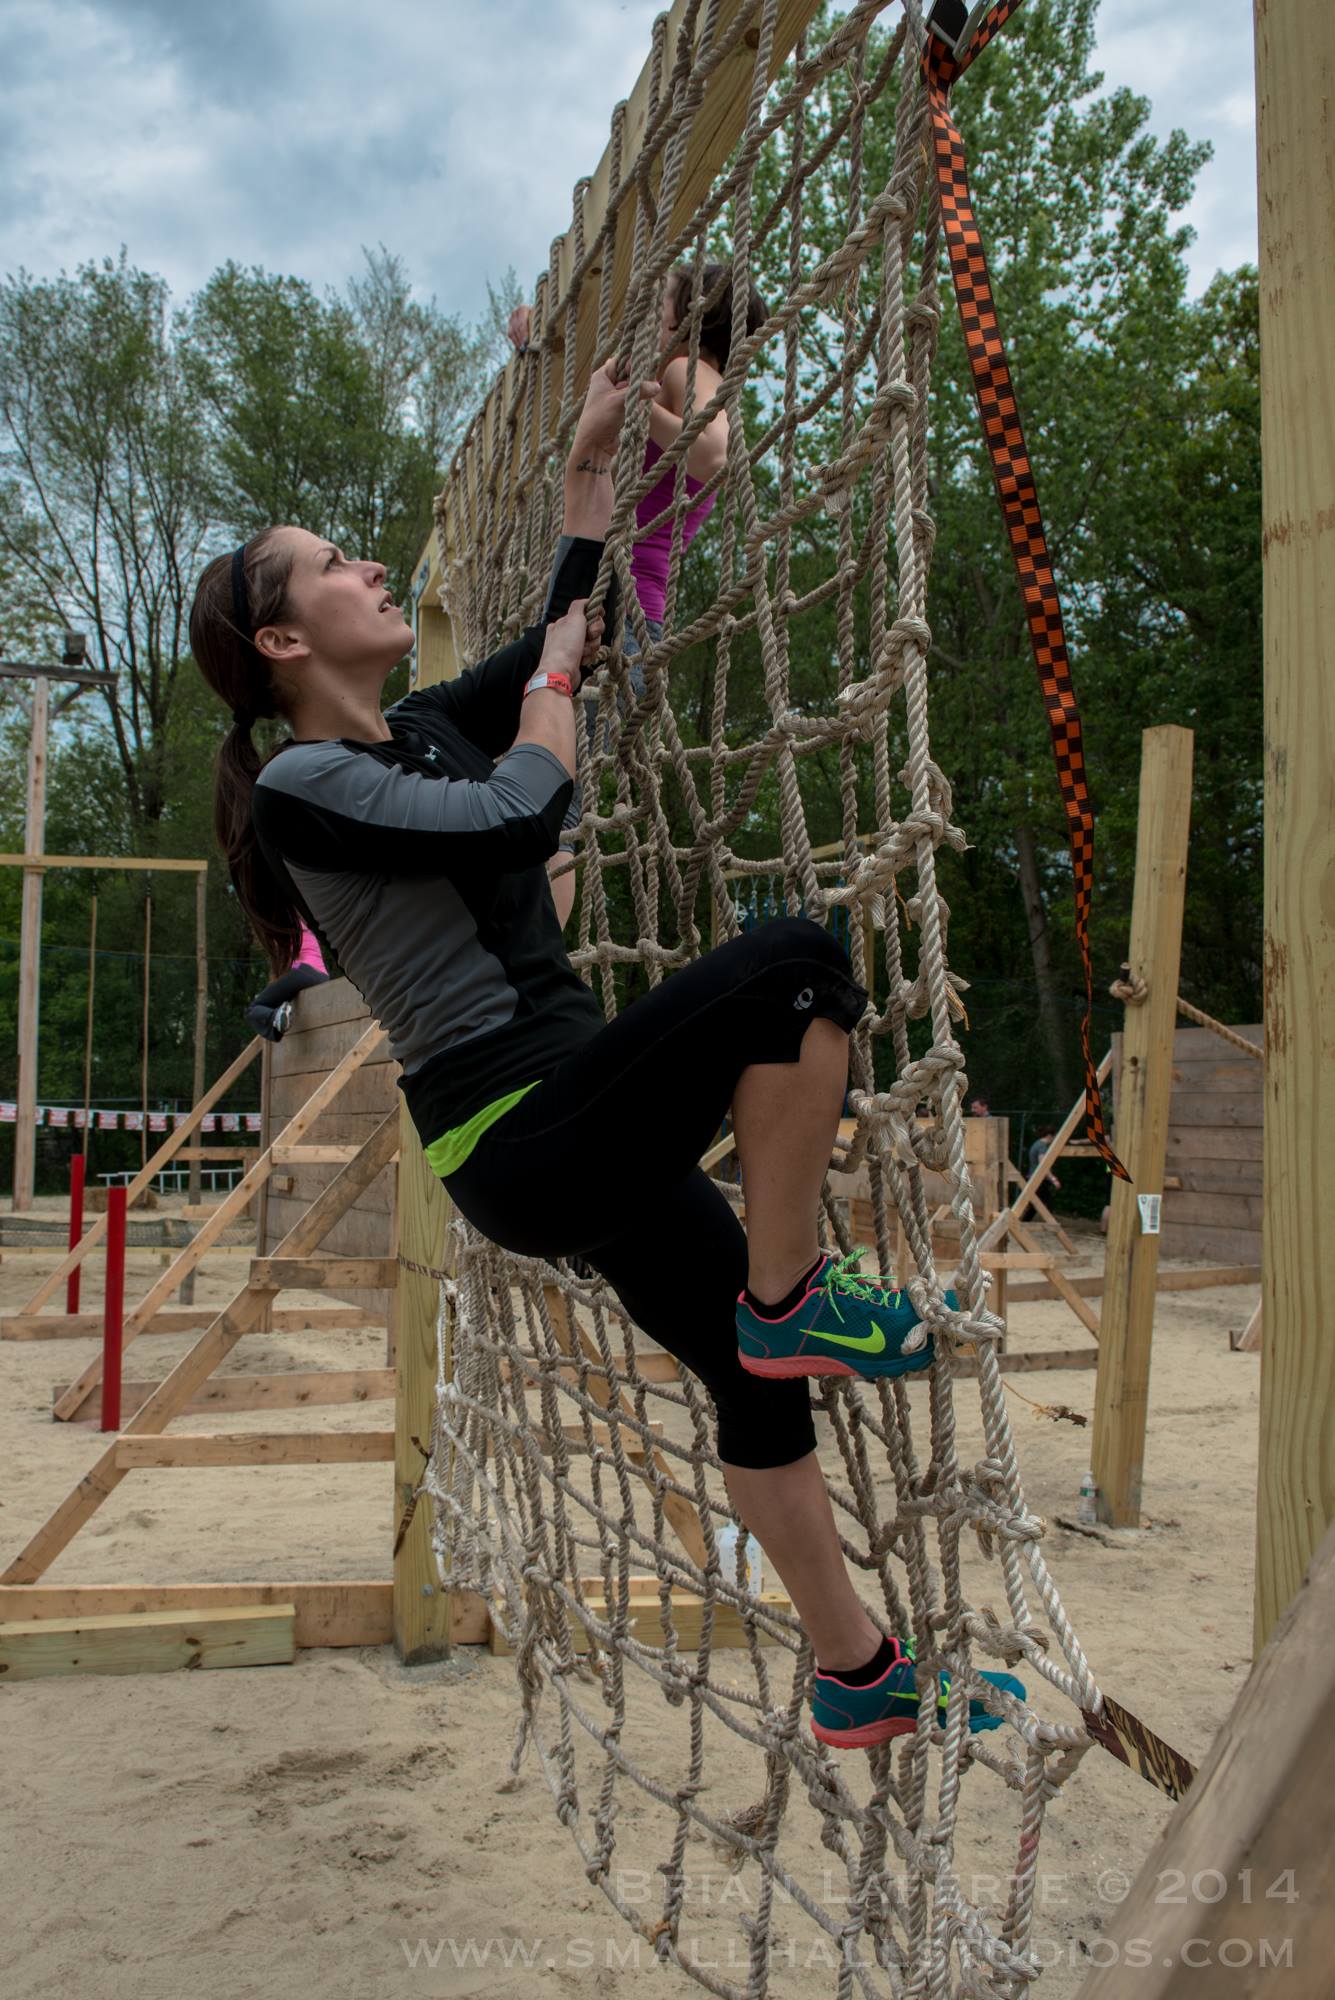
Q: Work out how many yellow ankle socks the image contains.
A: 0